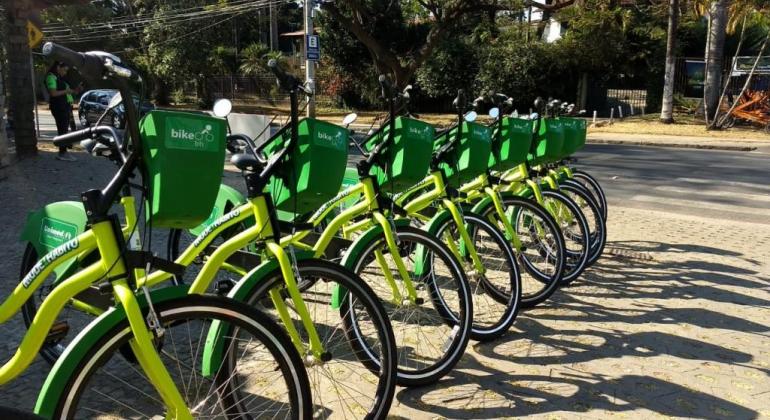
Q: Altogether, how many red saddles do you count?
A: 0